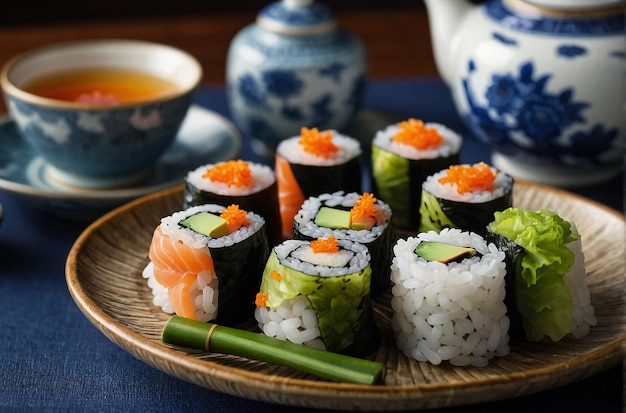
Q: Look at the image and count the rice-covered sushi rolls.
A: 1